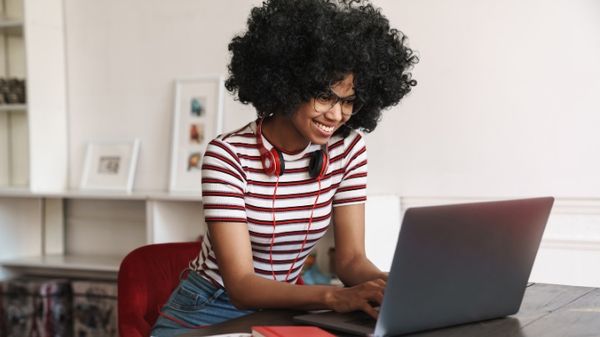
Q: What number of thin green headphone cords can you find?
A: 0